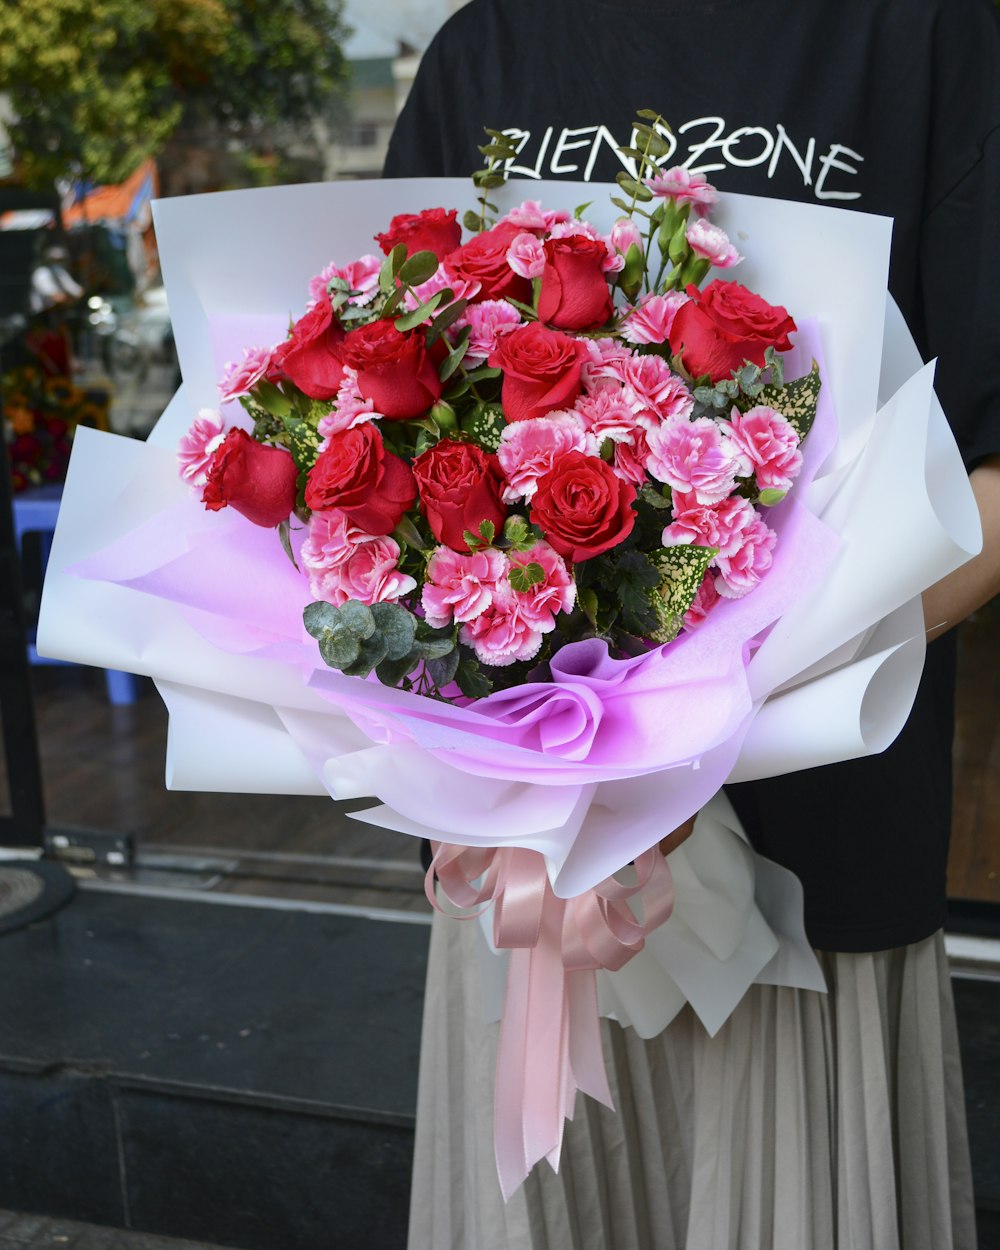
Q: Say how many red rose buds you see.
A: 11